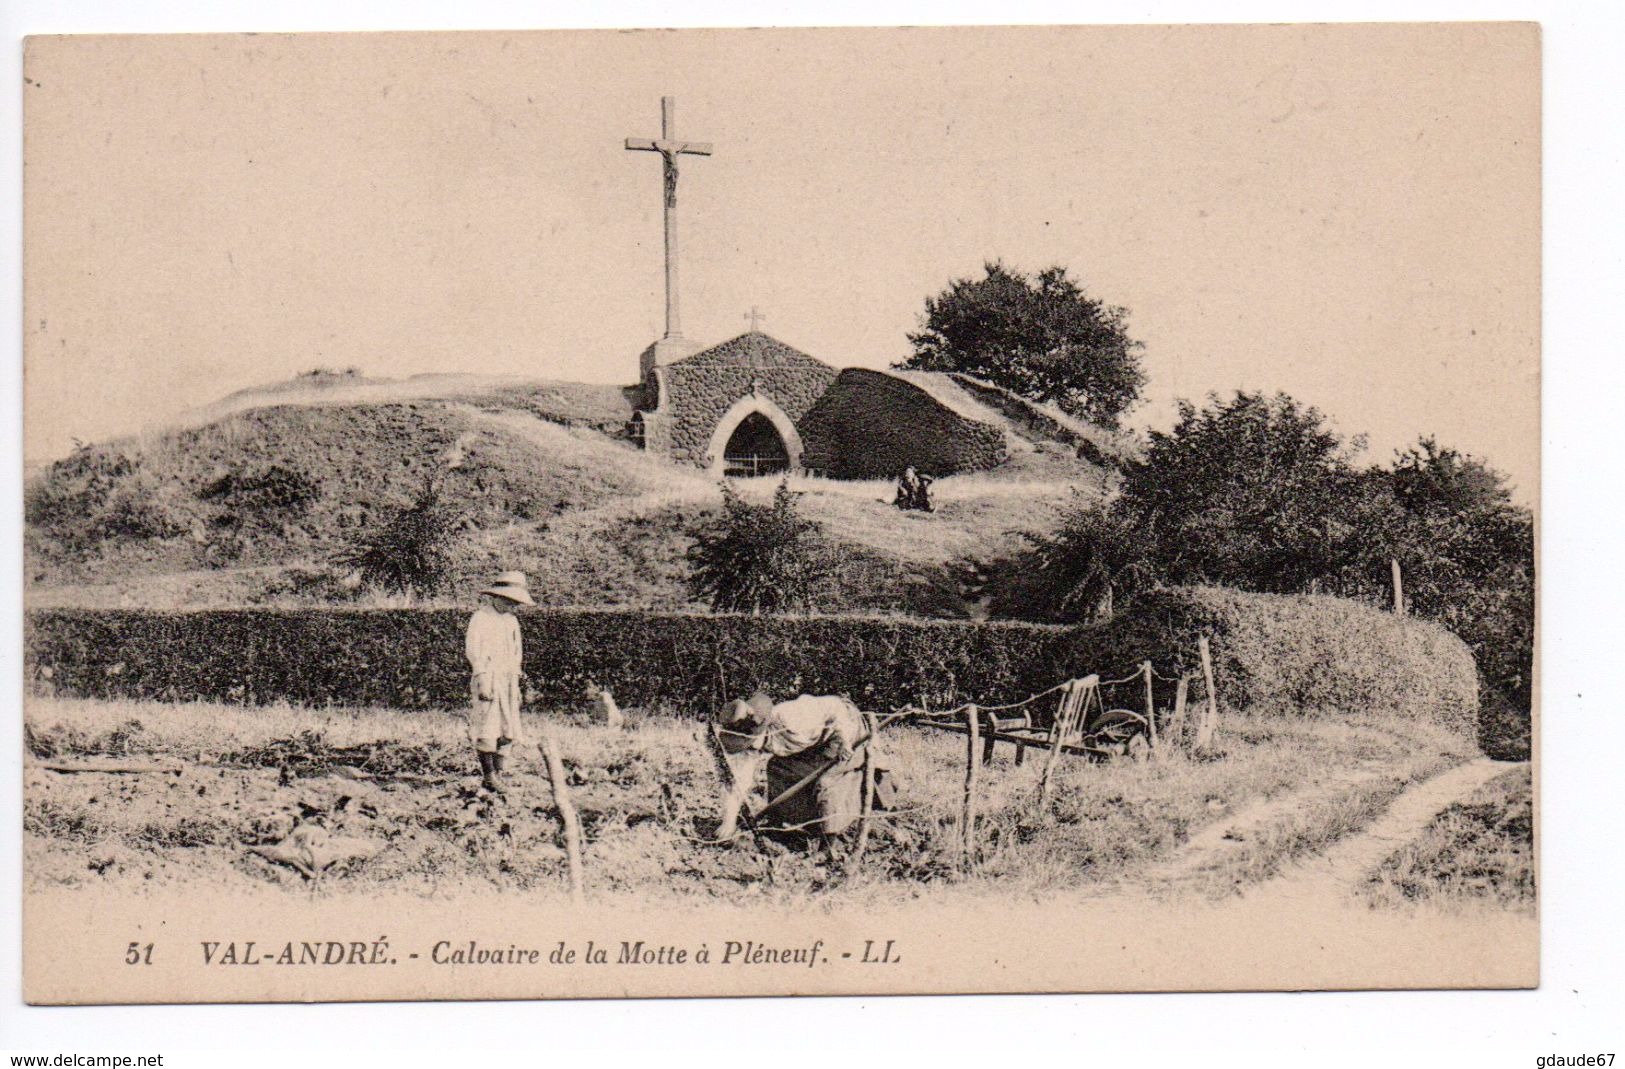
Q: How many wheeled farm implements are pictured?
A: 1